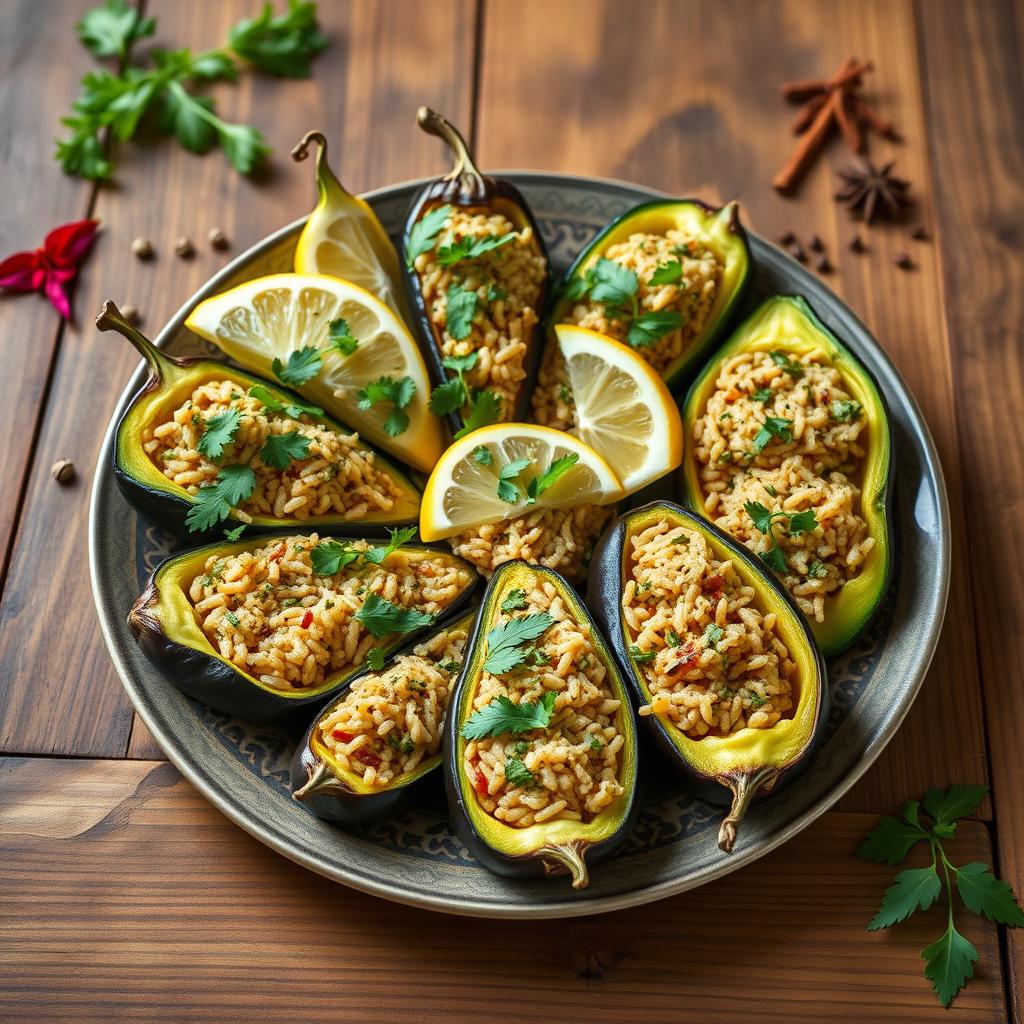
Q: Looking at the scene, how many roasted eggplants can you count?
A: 8